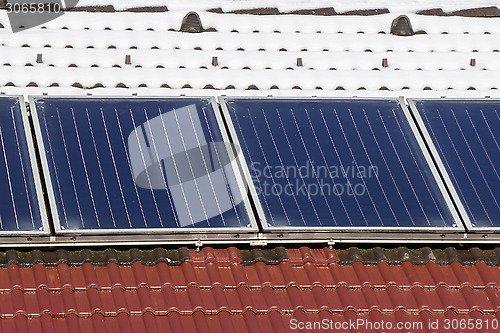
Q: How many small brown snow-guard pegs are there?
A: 6